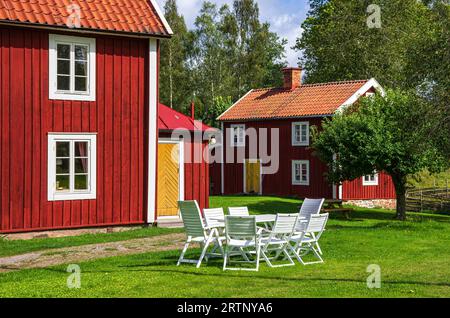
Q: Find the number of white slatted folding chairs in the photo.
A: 7